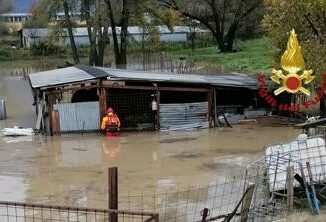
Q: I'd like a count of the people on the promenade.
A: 0